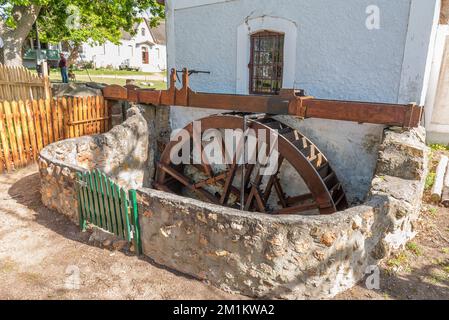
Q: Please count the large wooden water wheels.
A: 1